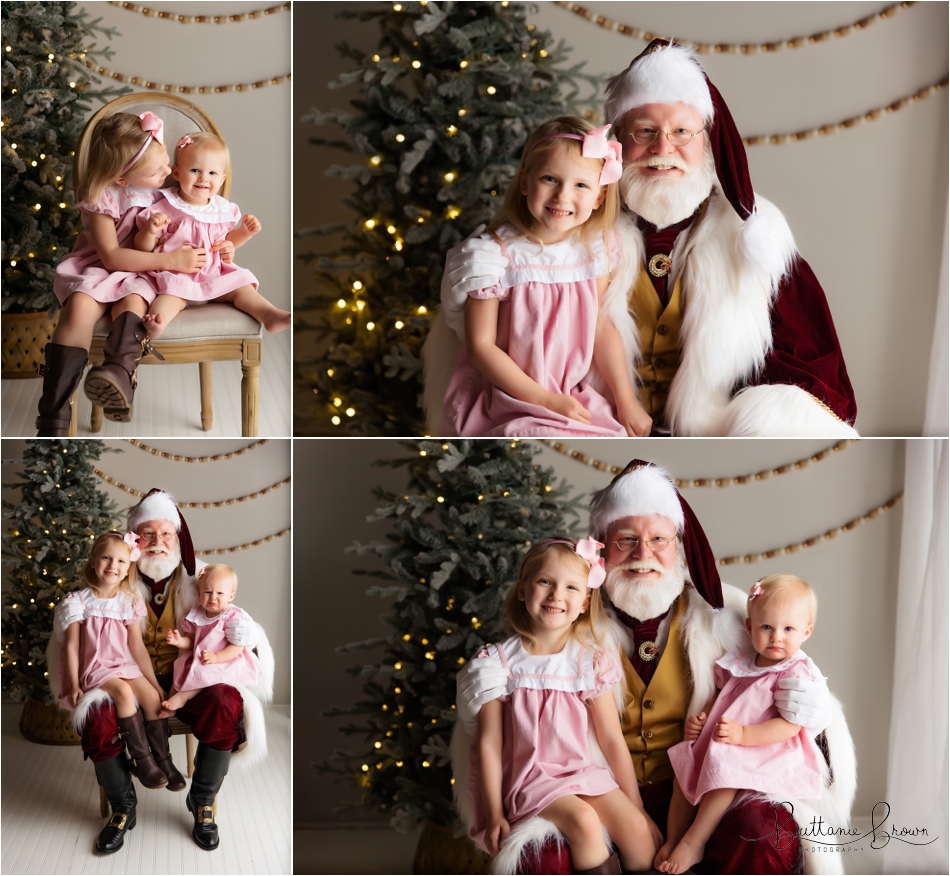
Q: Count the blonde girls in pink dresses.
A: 2